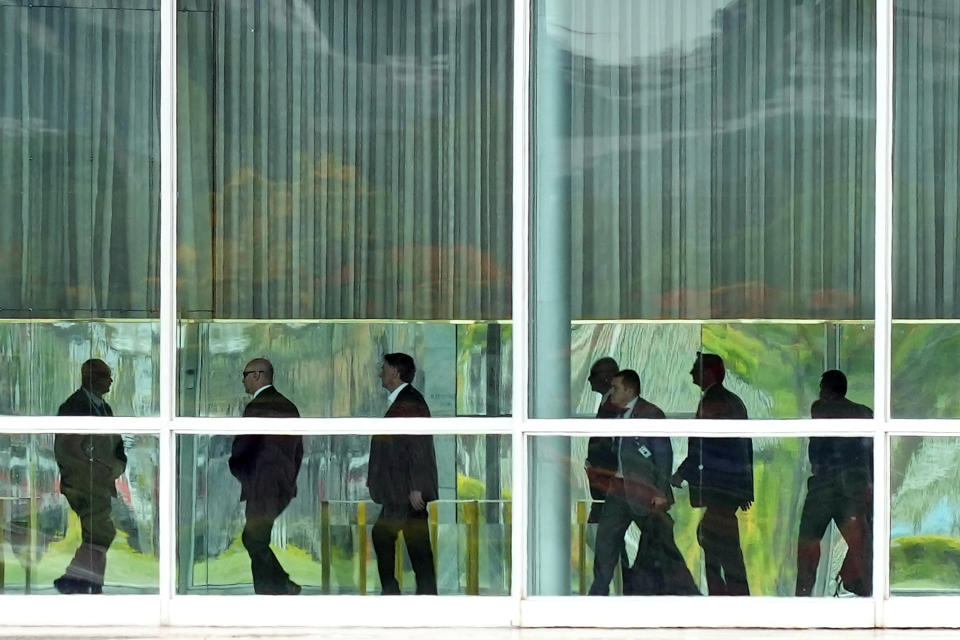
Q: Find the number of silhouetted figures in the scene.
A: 7